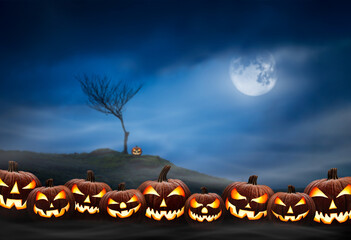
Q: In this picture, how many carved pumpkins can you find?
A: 10